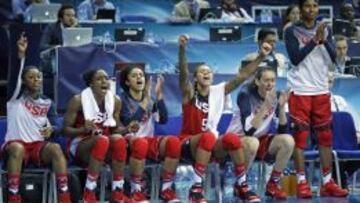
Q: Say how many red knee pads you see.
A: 8